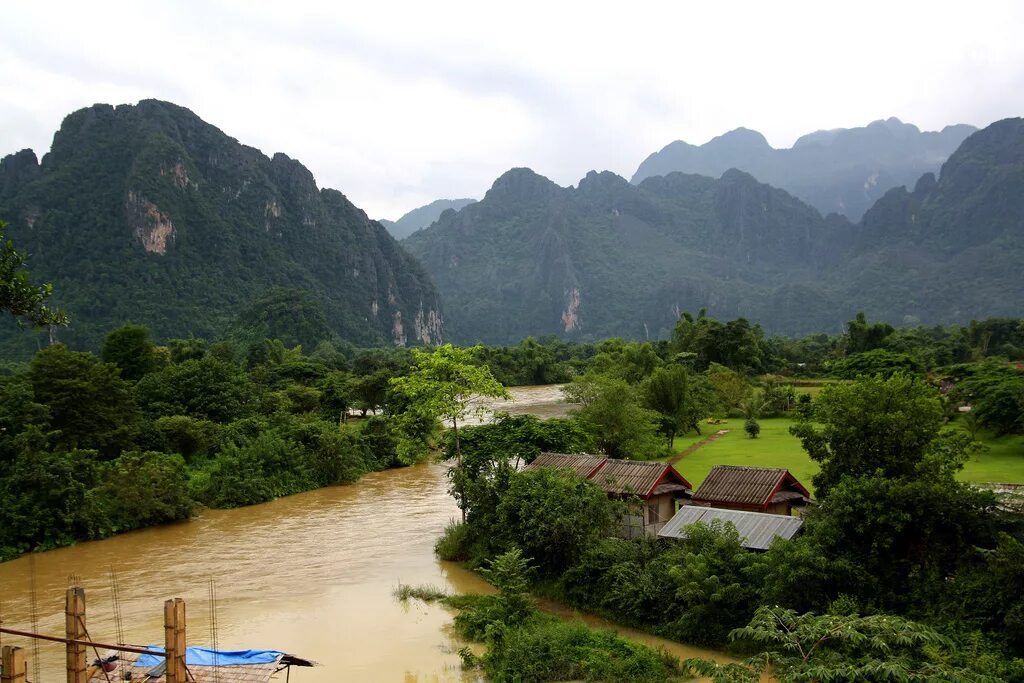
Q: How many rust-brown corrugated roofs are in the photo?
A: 3